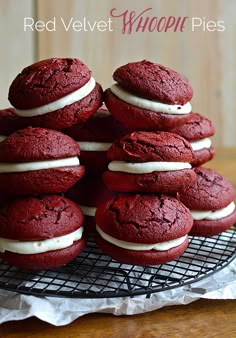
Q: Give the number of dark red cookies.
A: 11